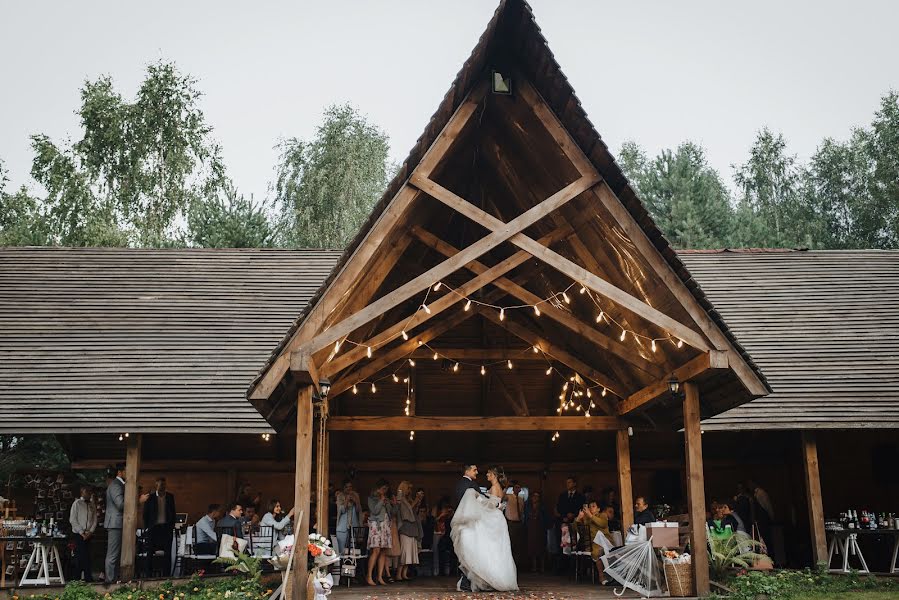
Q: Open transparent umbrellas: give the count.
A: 1